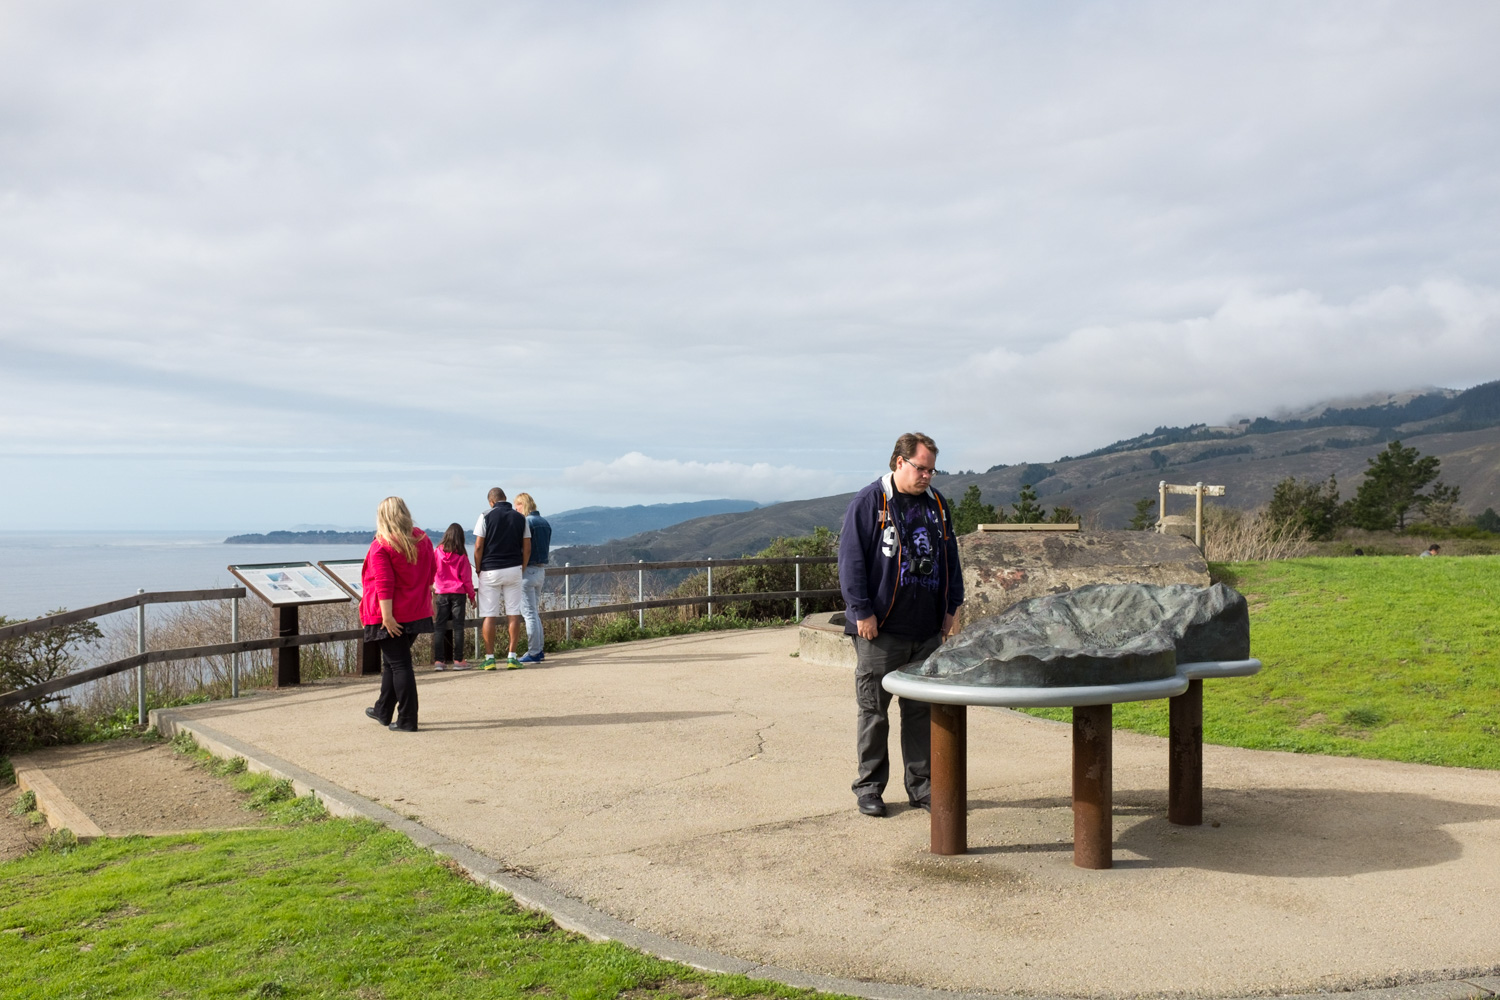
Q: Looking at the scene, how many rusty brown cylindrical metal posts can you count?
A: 3